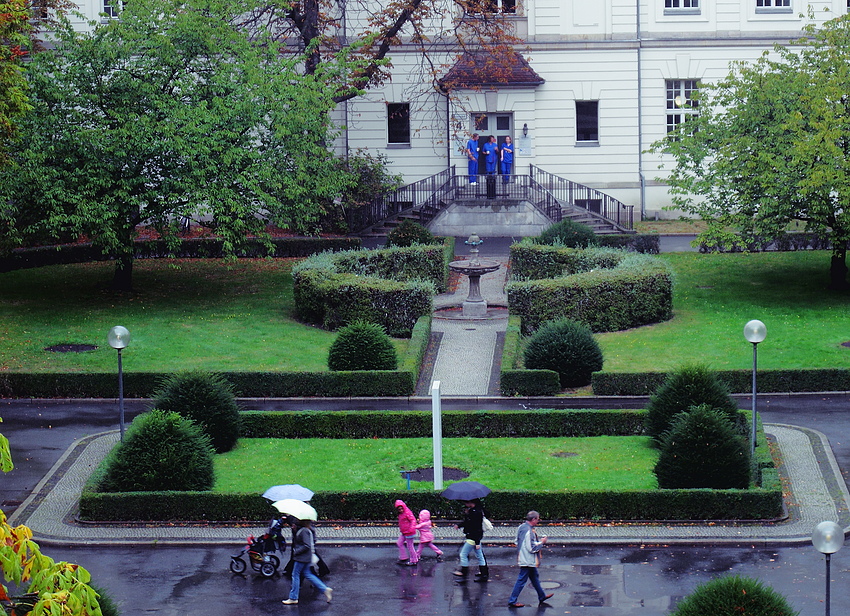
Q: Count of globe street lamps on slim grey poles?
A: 3